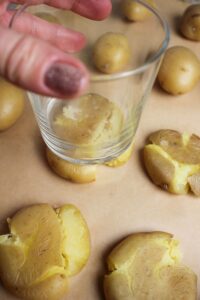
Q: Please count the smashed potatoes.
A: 4